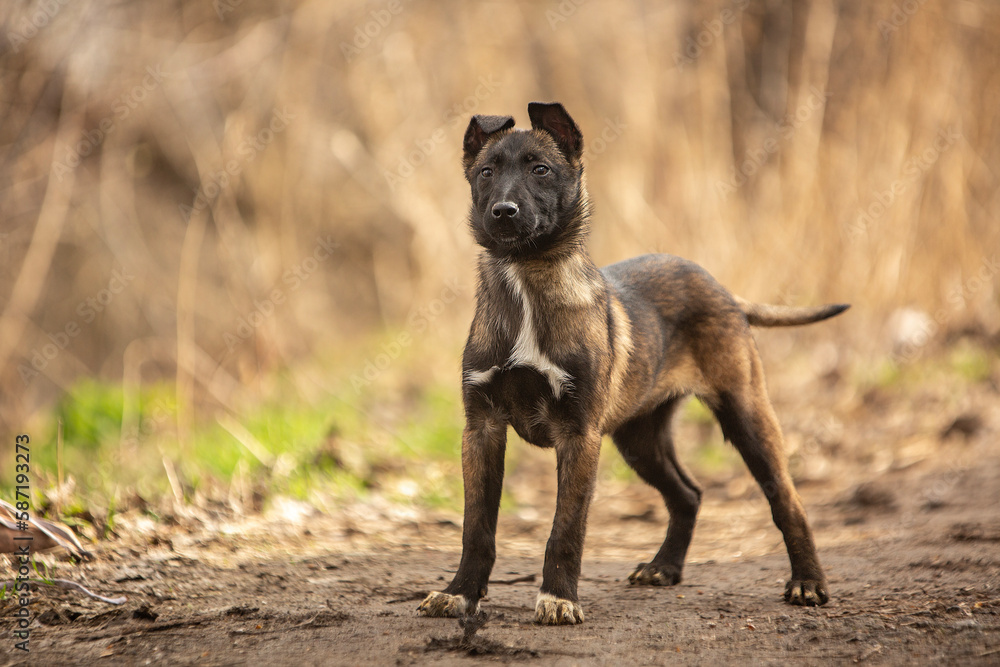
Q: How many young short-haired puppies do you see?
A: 1